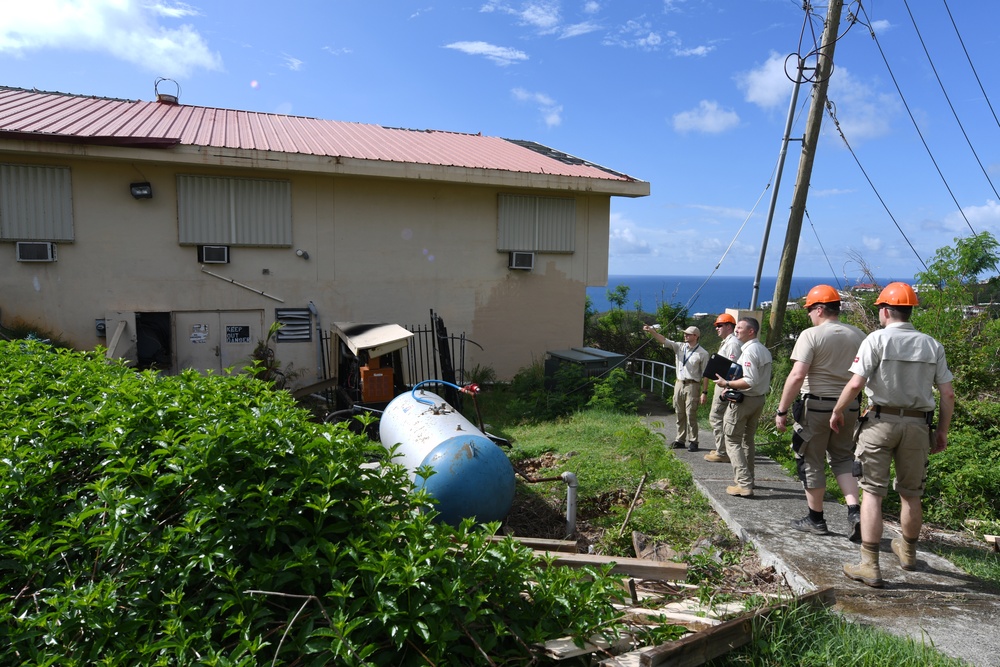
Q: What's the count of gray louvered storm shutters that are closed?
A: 3